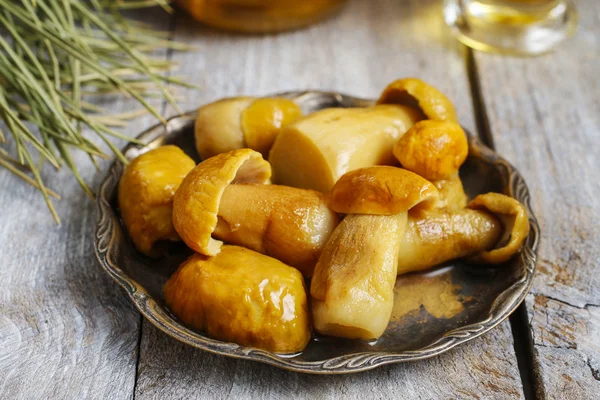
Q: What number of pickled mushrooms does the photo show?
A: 8